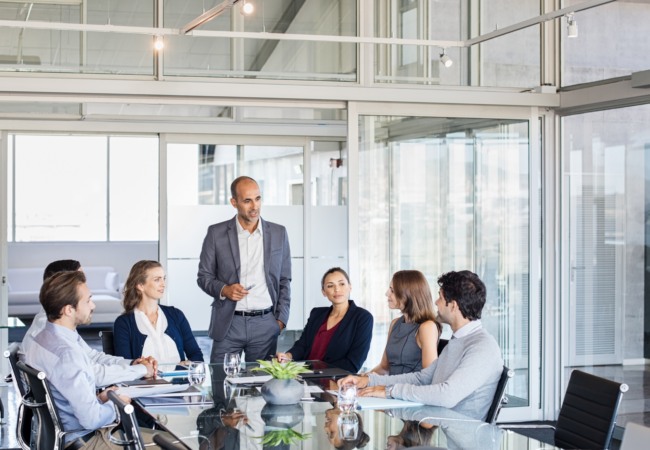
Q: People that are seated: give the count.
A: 6